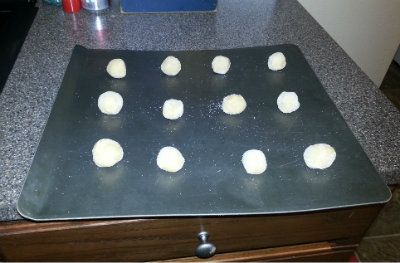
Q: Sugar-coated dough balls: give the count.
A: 12